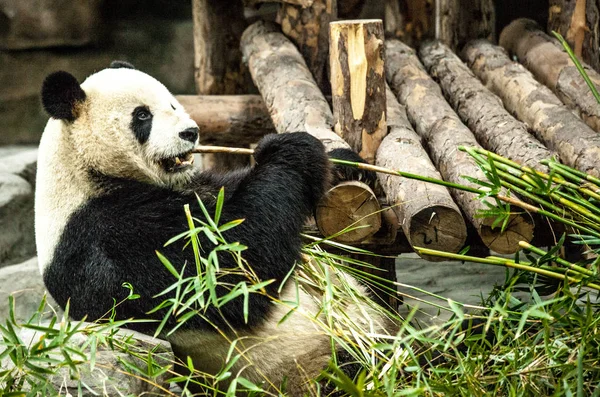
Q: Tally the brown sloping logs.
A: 6